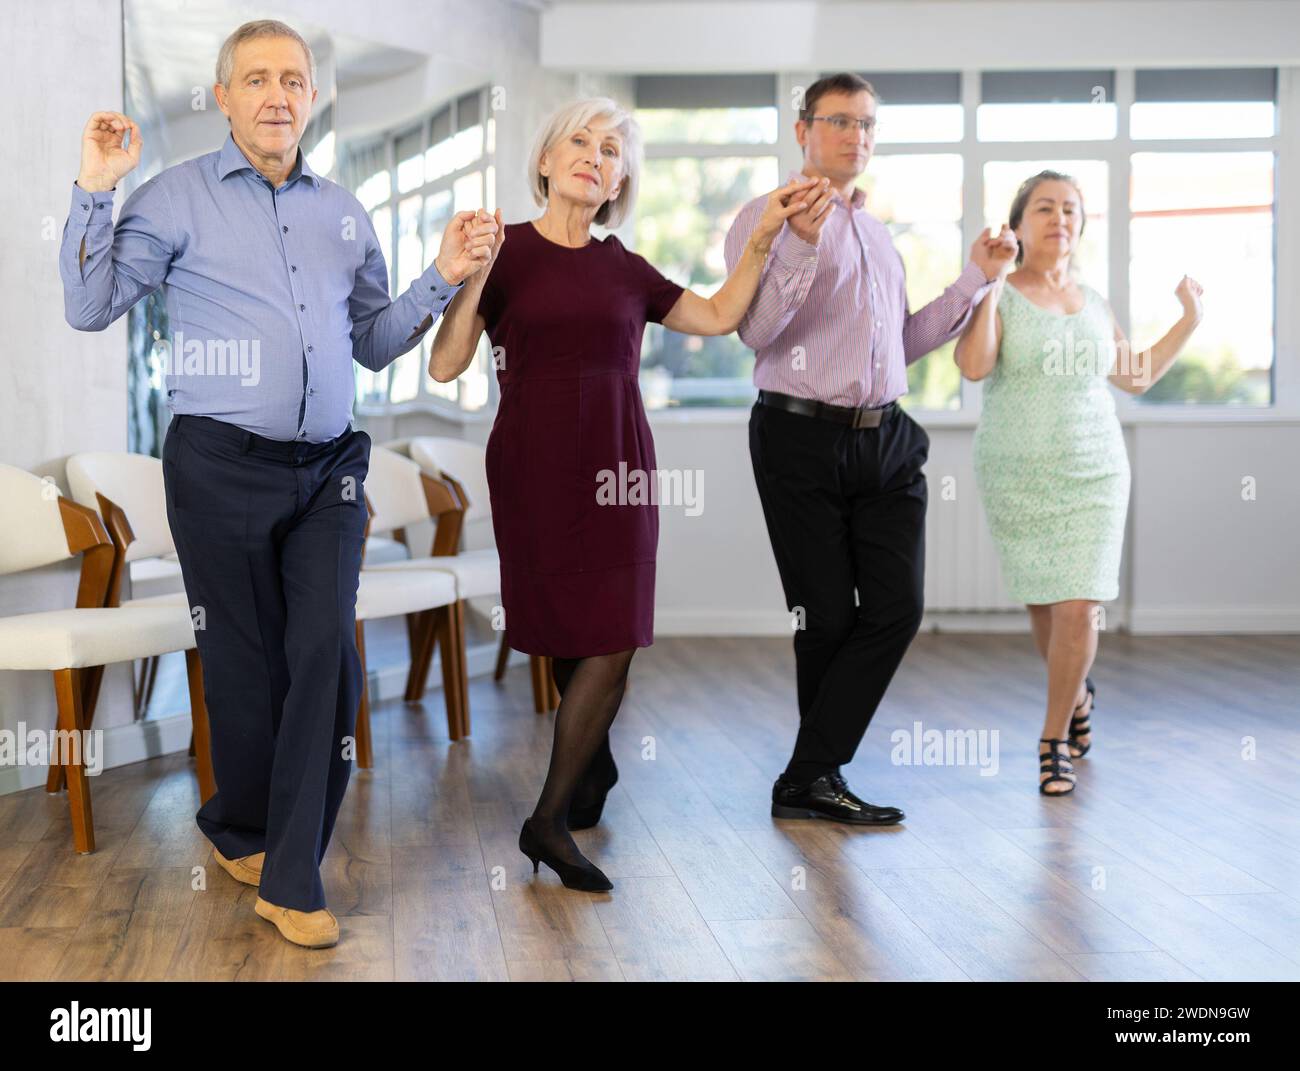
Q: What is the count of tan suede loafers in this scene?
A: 2